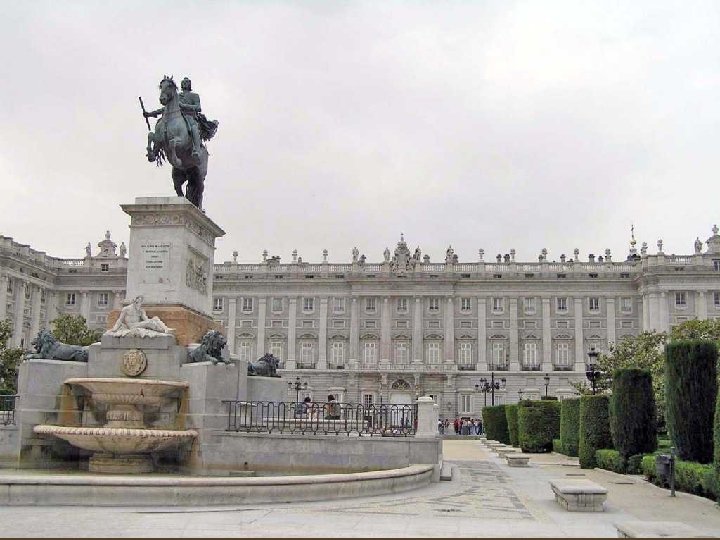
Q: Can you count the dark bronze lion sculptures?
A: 3